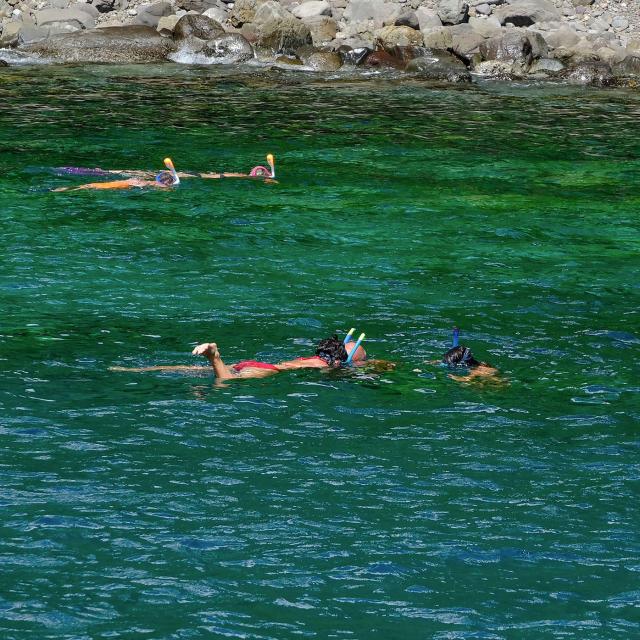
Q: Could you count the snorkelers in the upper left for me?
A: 2